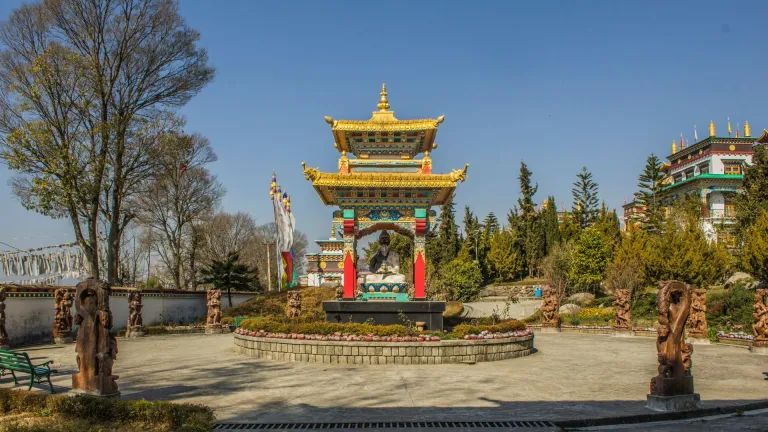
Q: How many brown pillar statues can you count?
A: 11